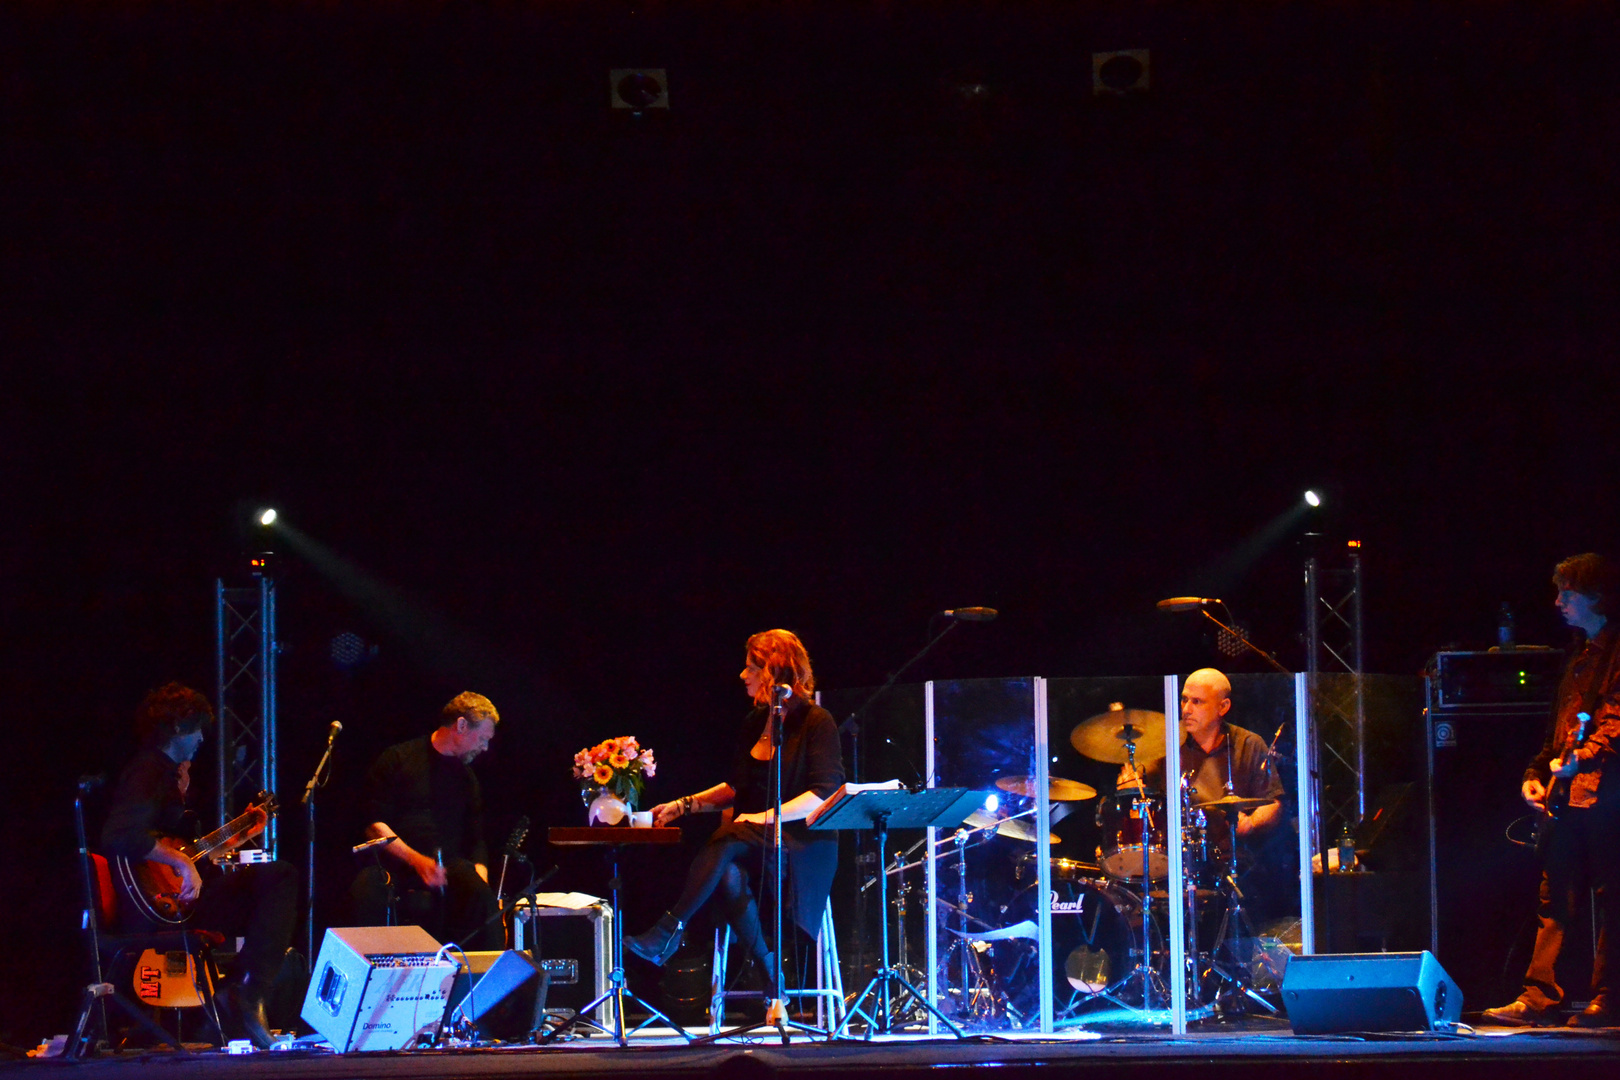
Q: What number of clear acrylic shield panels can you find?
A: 5